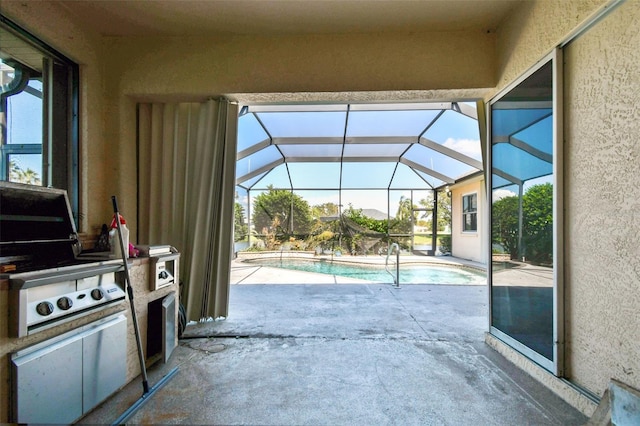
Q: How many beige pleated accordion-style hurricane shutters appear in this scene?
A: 1